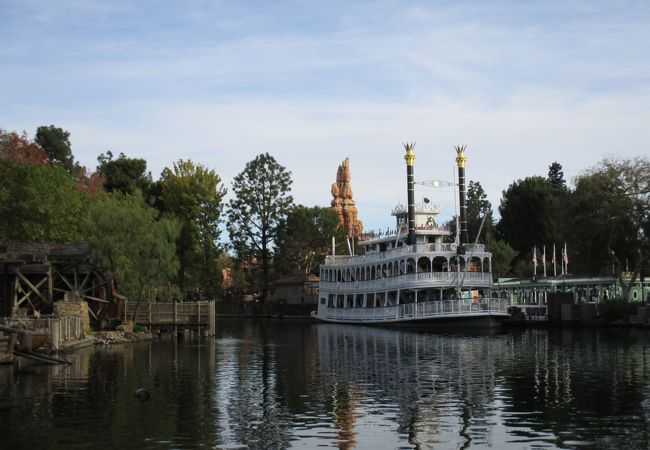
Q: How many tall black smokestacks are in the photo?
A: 2